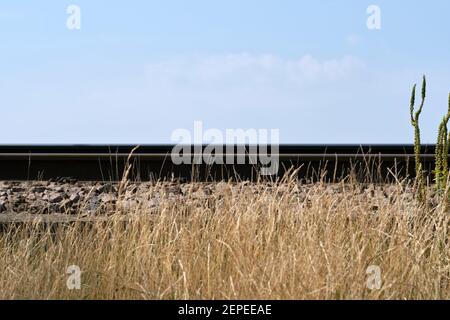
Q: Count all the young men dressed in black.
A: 0